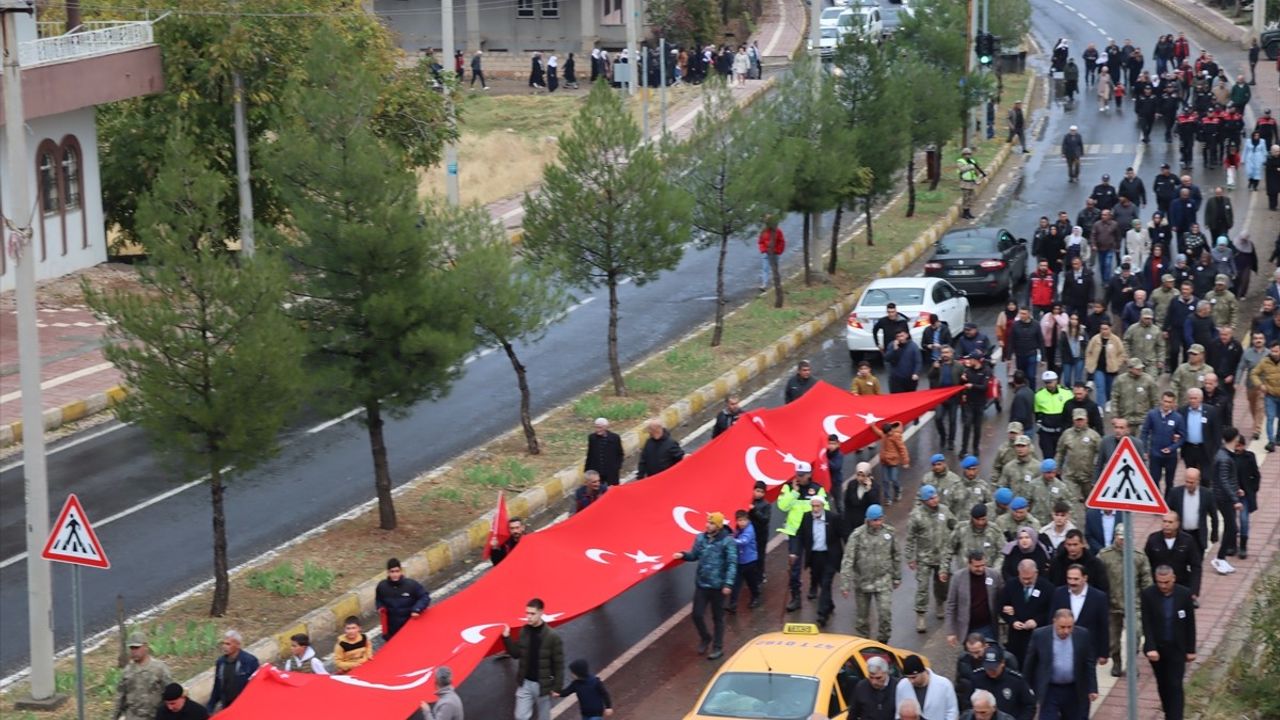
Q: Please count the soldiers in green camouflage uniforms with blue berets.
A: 7